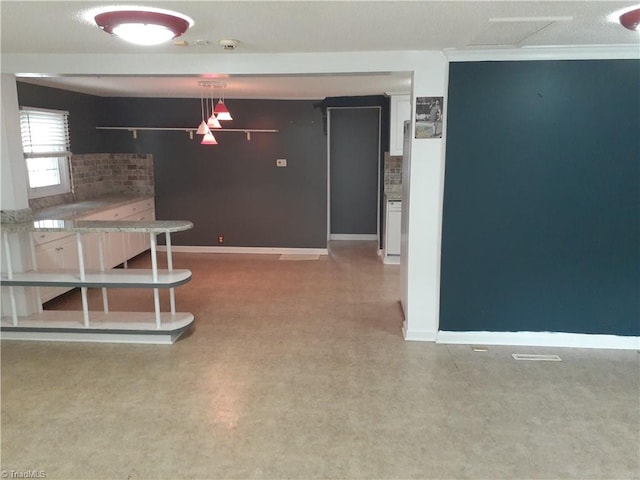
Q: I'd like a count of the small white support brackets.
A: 3